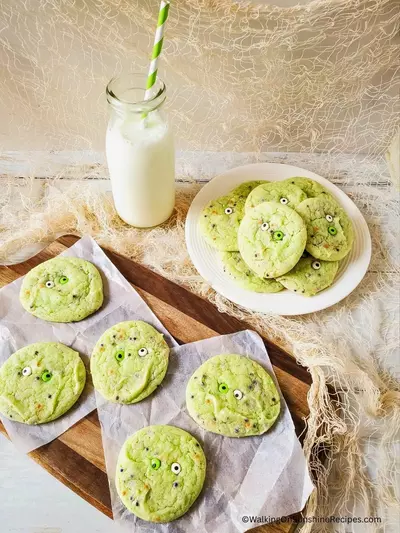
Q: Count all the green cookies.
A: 13